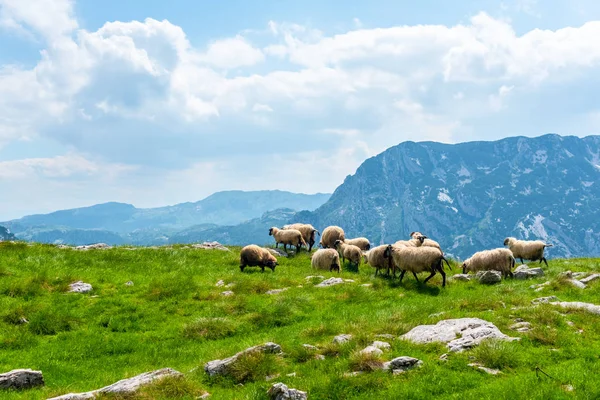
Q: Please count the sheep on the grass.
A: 13